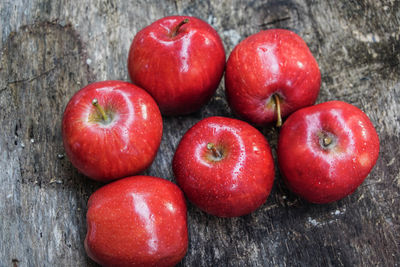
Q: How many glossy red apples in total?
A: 6